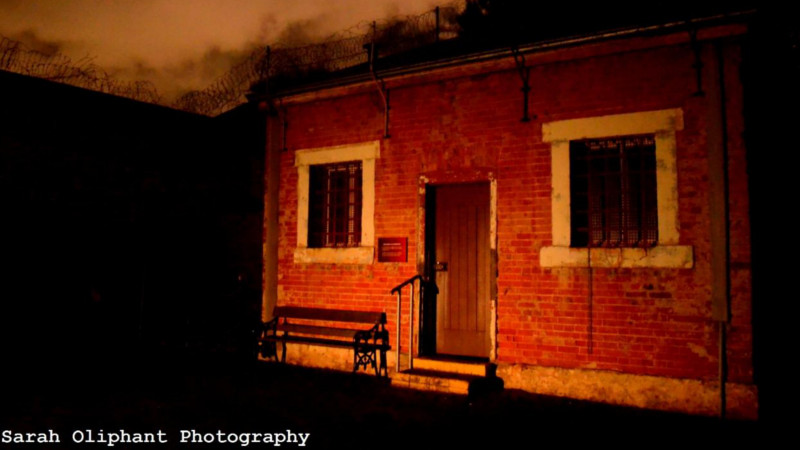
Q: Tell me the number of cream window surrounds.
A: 2